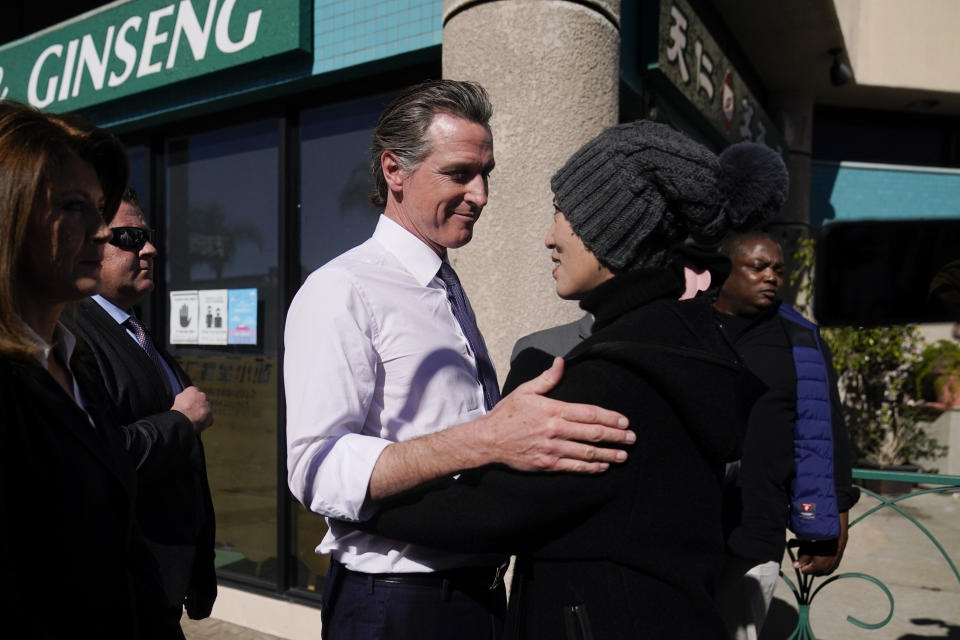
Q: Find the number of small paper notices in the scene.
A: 3